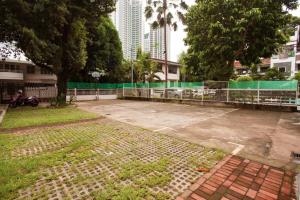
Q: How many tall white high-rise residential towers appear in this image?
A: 2